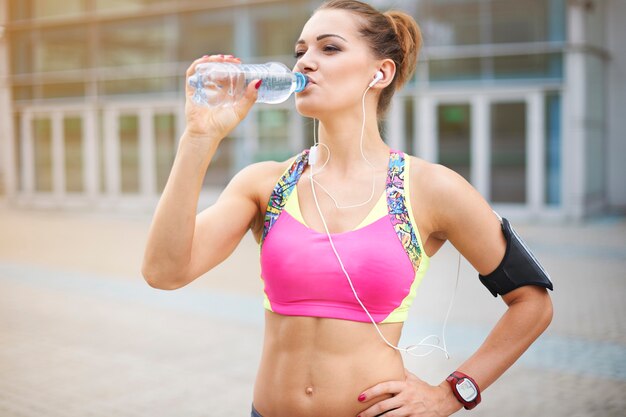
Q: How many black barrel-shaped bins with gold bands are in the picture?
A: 0